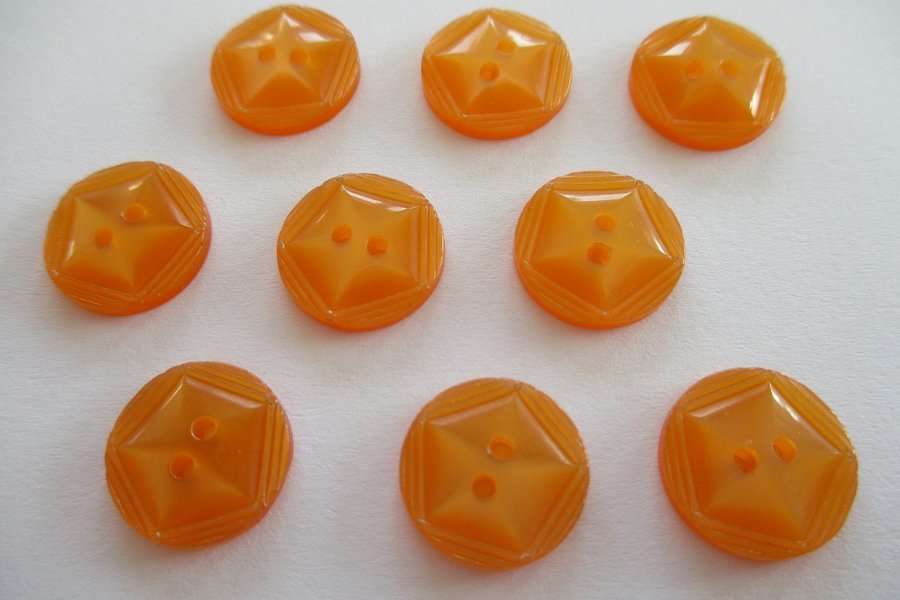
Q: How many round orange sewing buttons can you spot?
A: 9